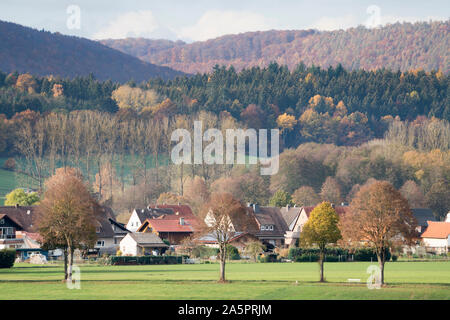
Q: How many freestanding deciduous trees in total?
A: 4